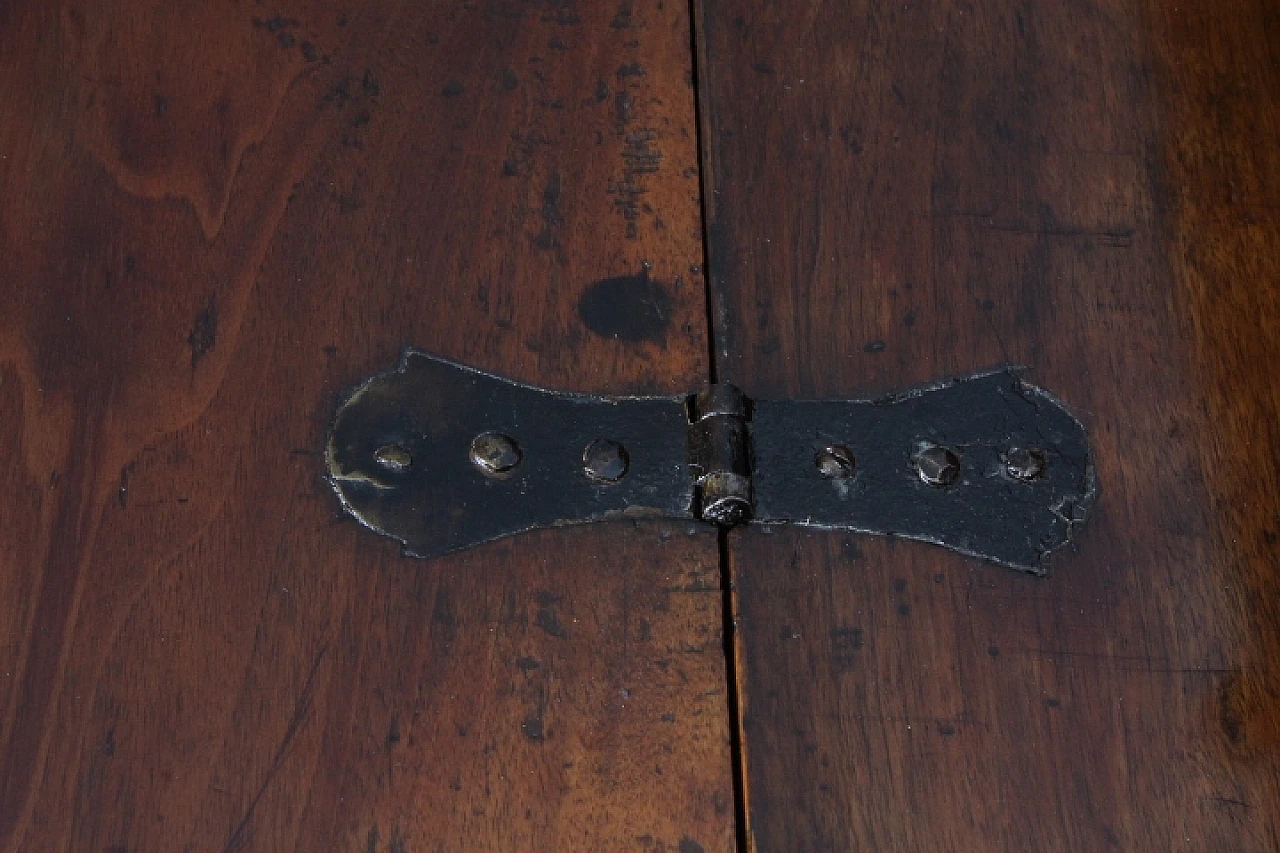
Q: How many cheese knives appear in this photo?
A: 0